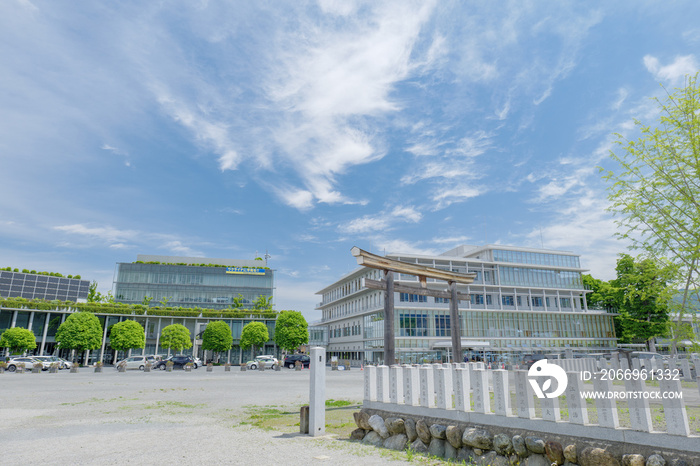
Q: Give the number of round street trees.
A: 7